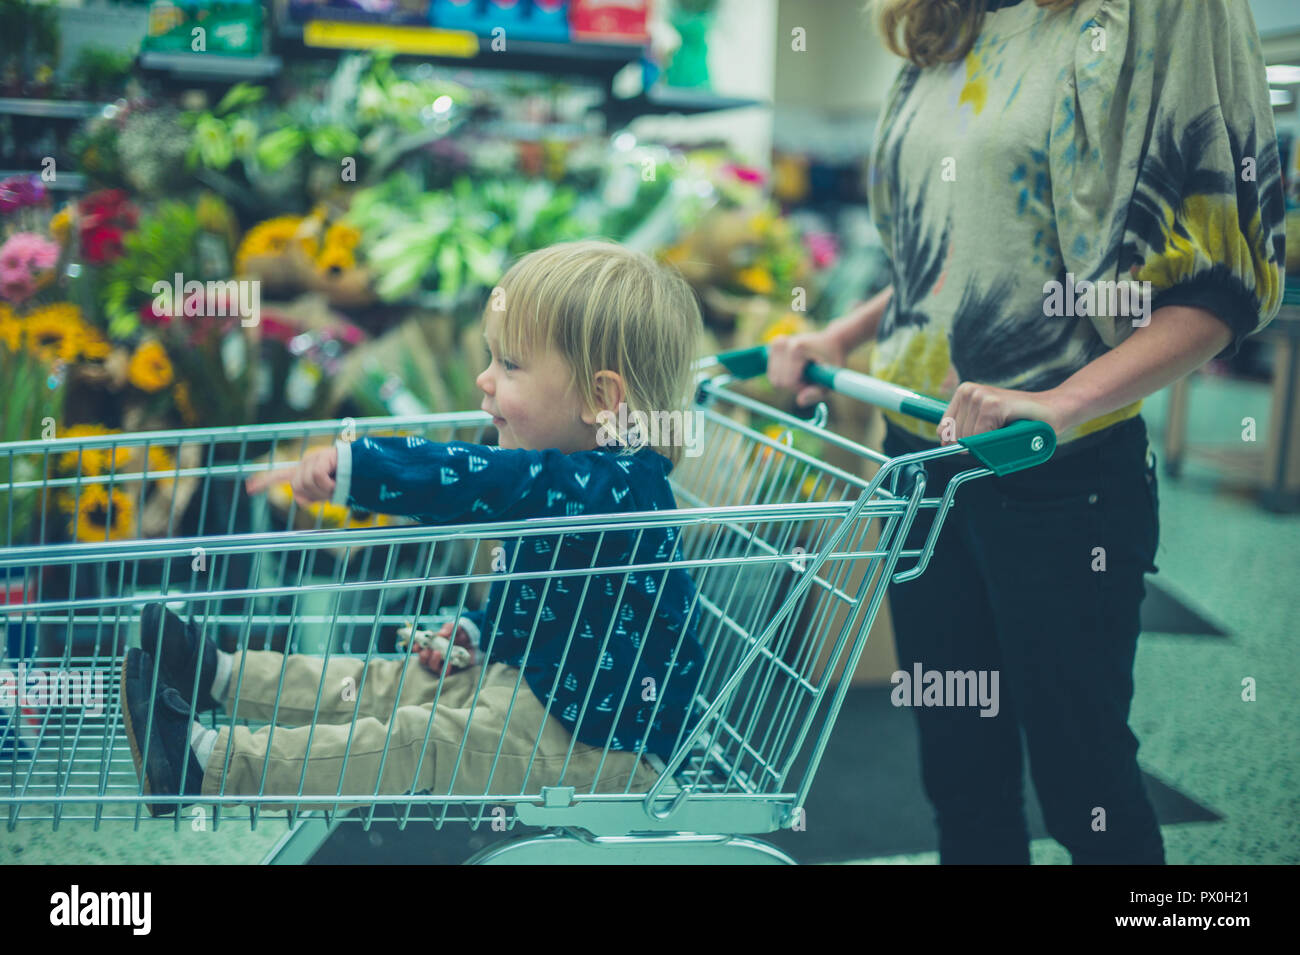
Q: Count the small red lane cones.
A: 0